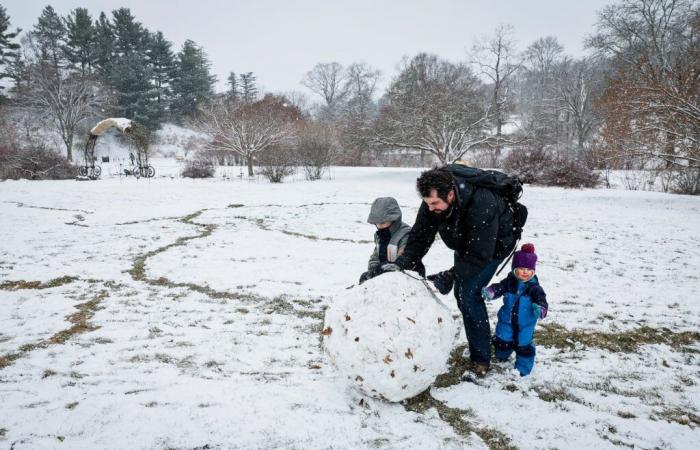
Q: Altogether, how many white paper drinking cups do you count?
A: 0